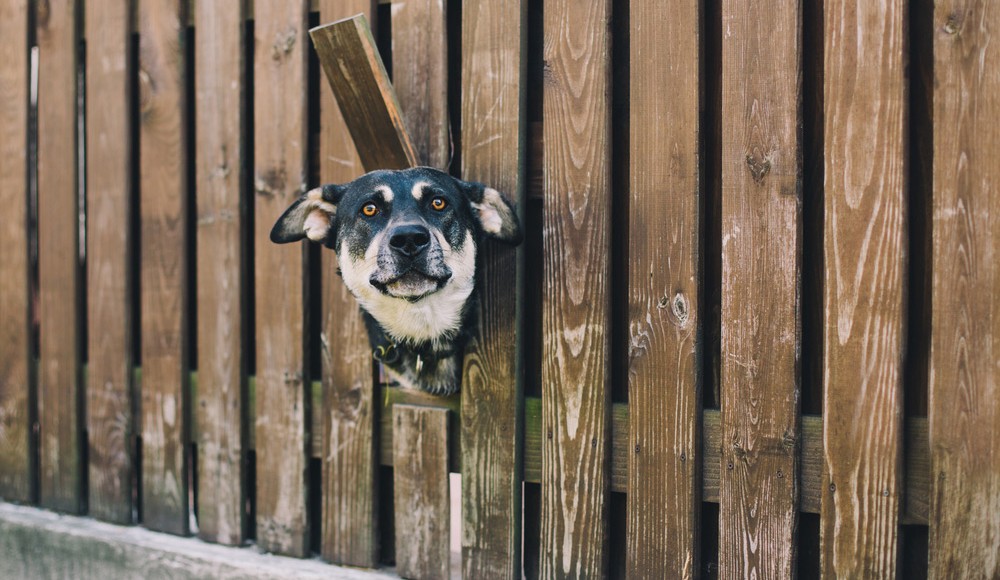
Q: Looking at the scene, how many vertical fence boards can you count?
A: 14